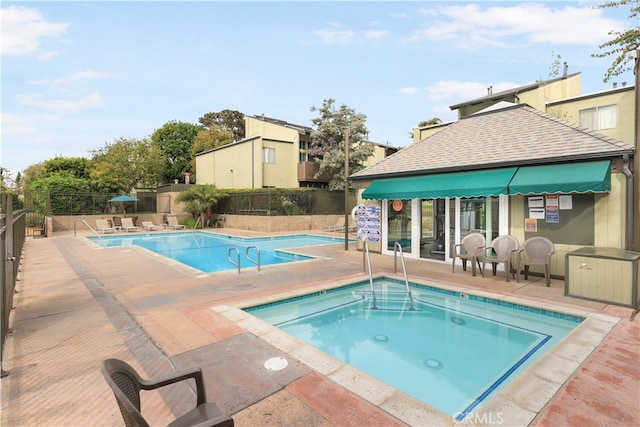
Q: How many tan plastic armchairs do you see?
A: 3